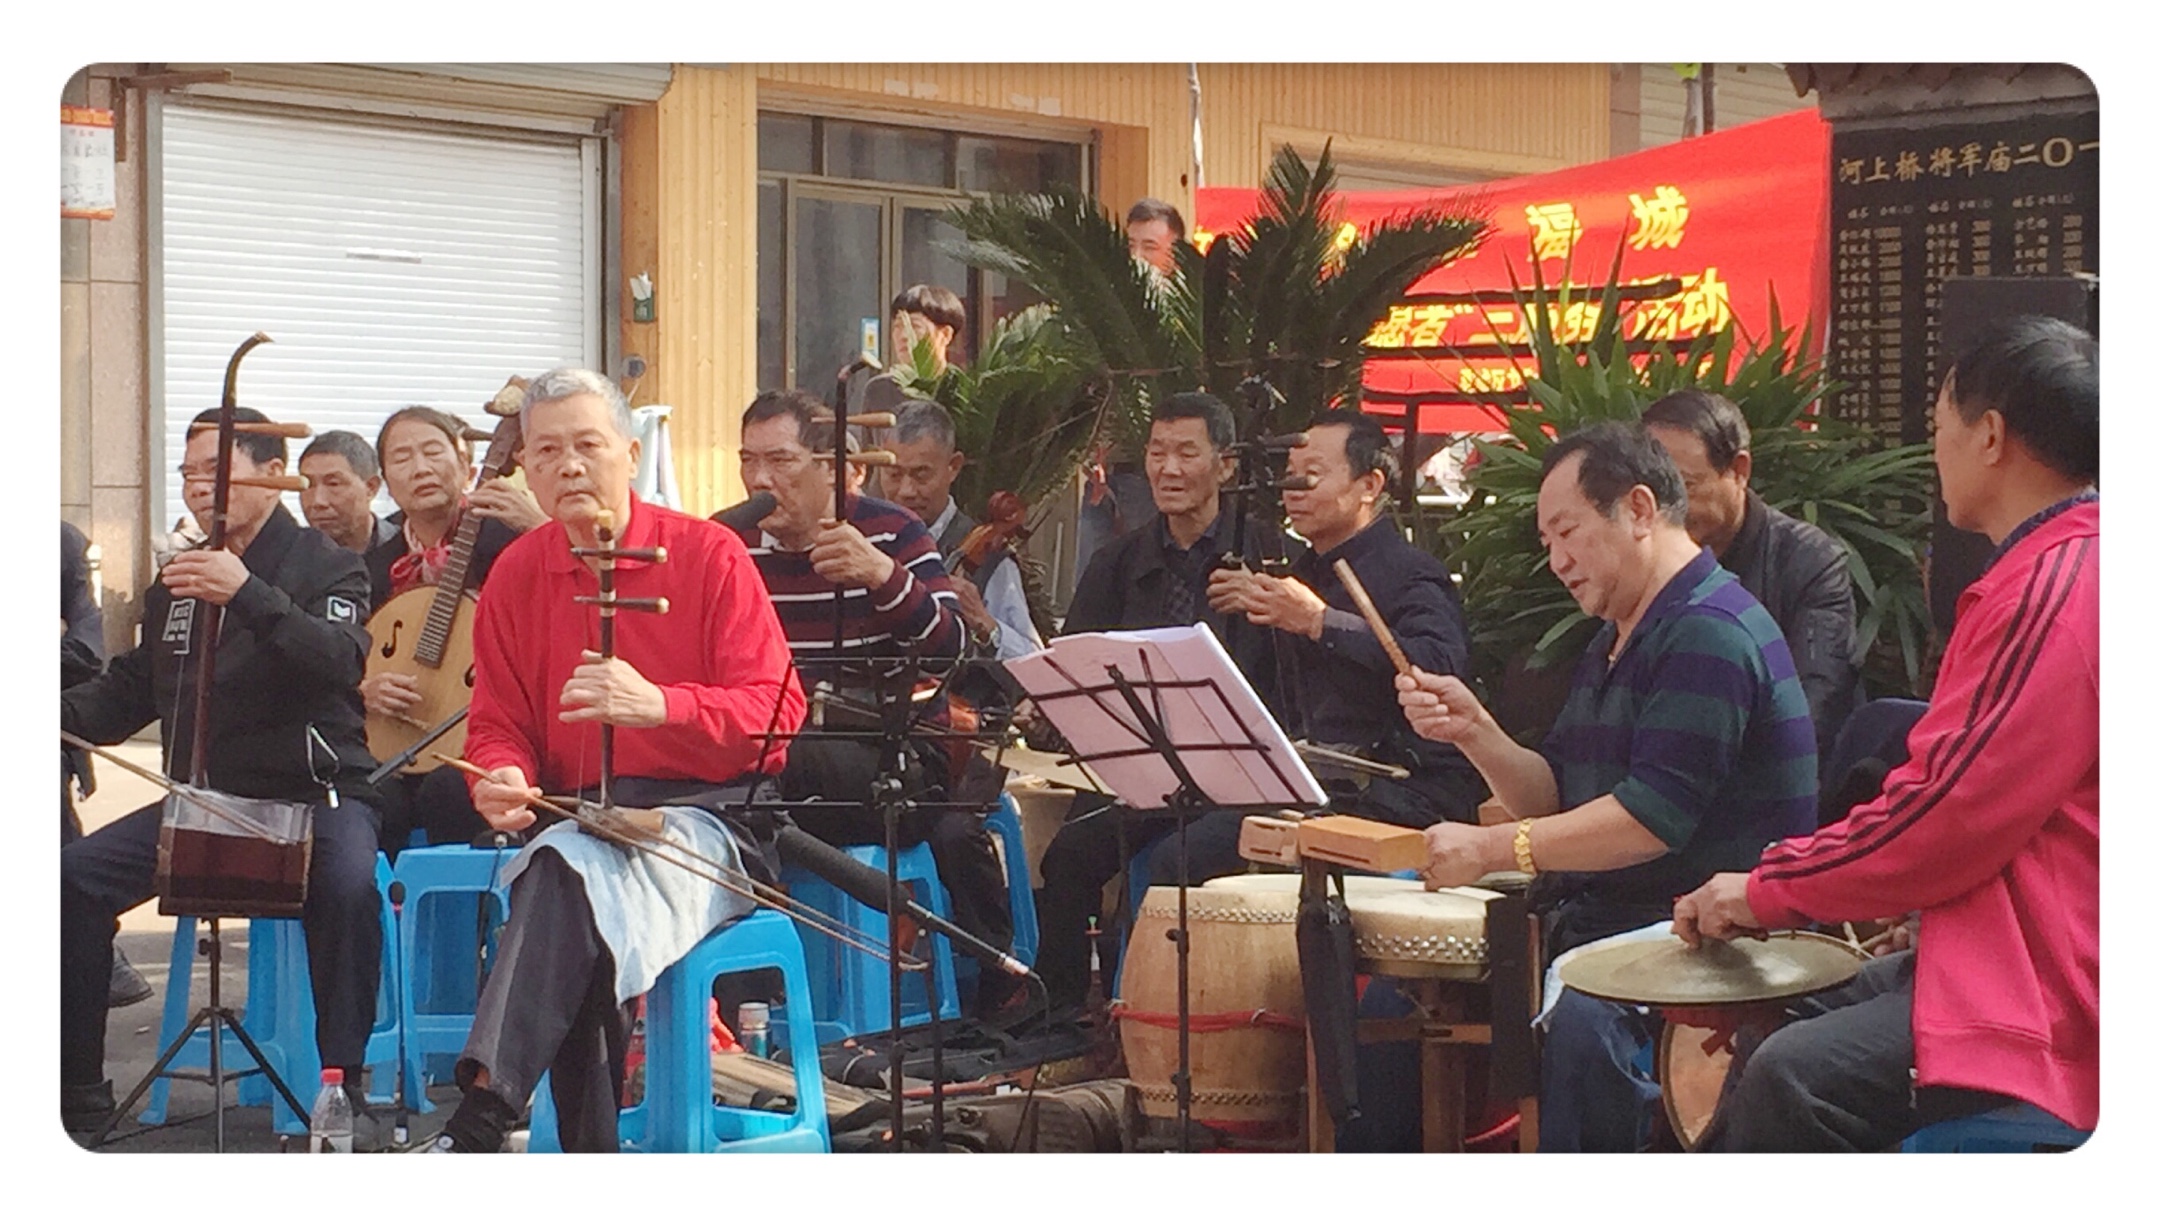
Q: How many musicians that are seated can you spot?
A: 11